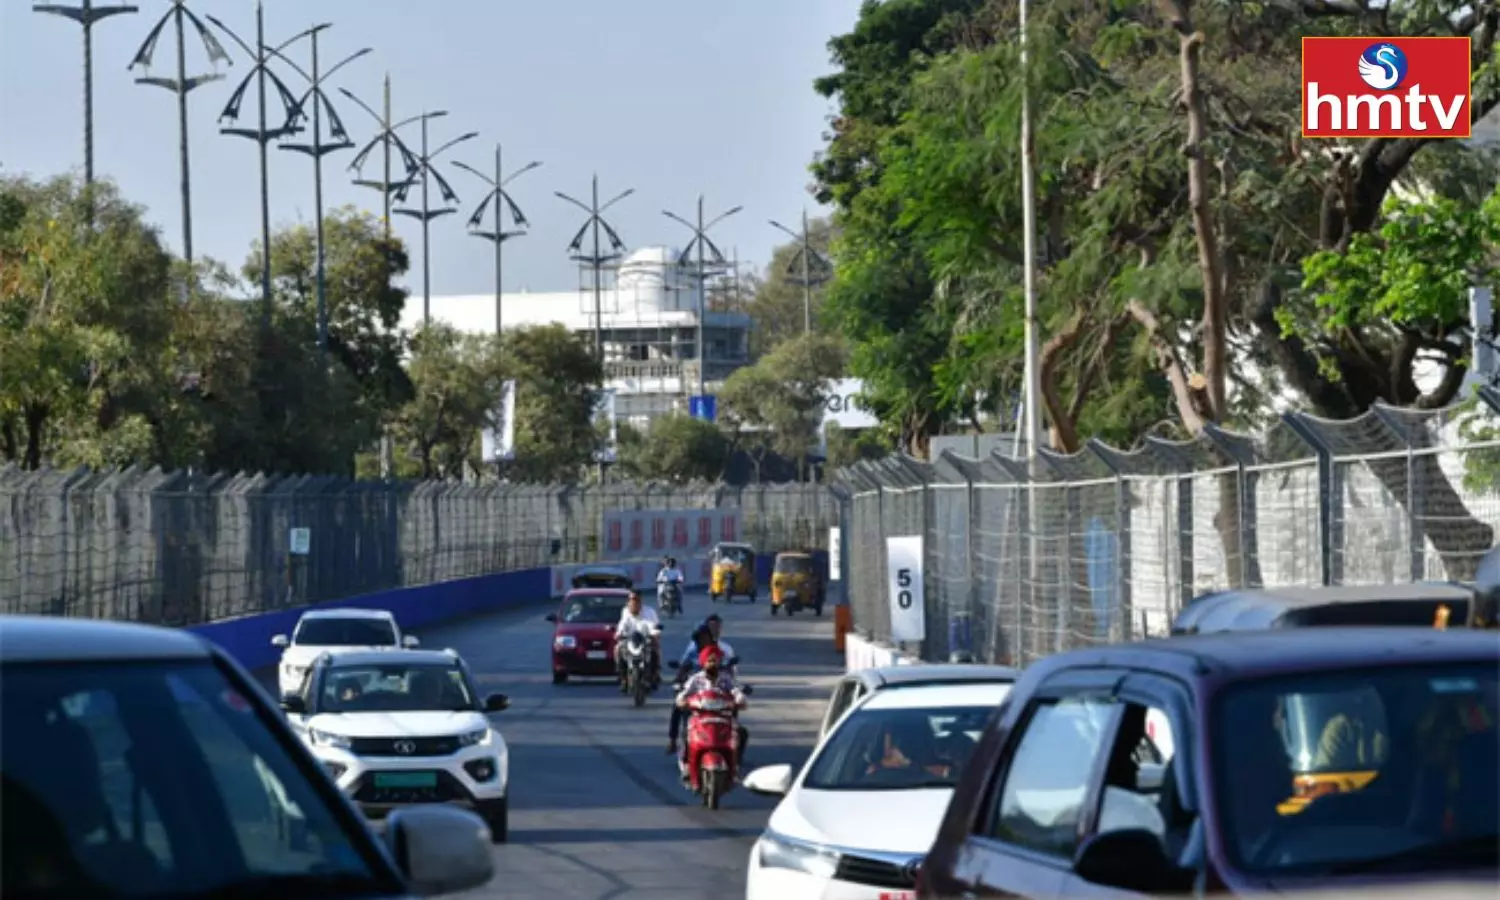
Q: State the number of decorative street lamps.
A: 10